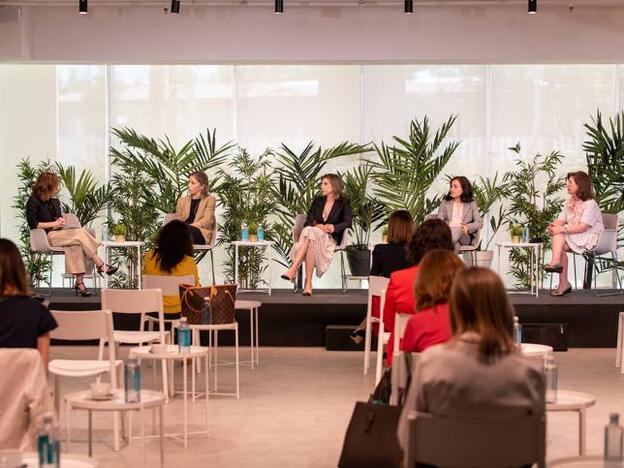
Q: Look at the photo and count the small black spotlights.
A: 5